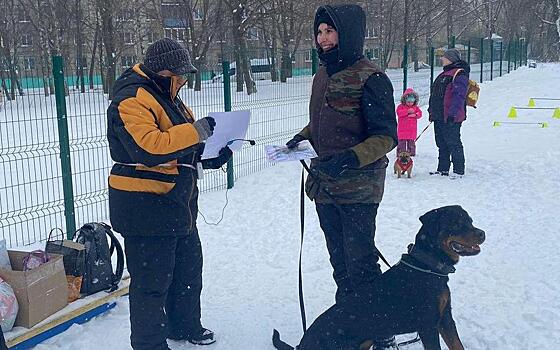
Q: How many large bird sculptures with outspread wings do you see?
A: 0